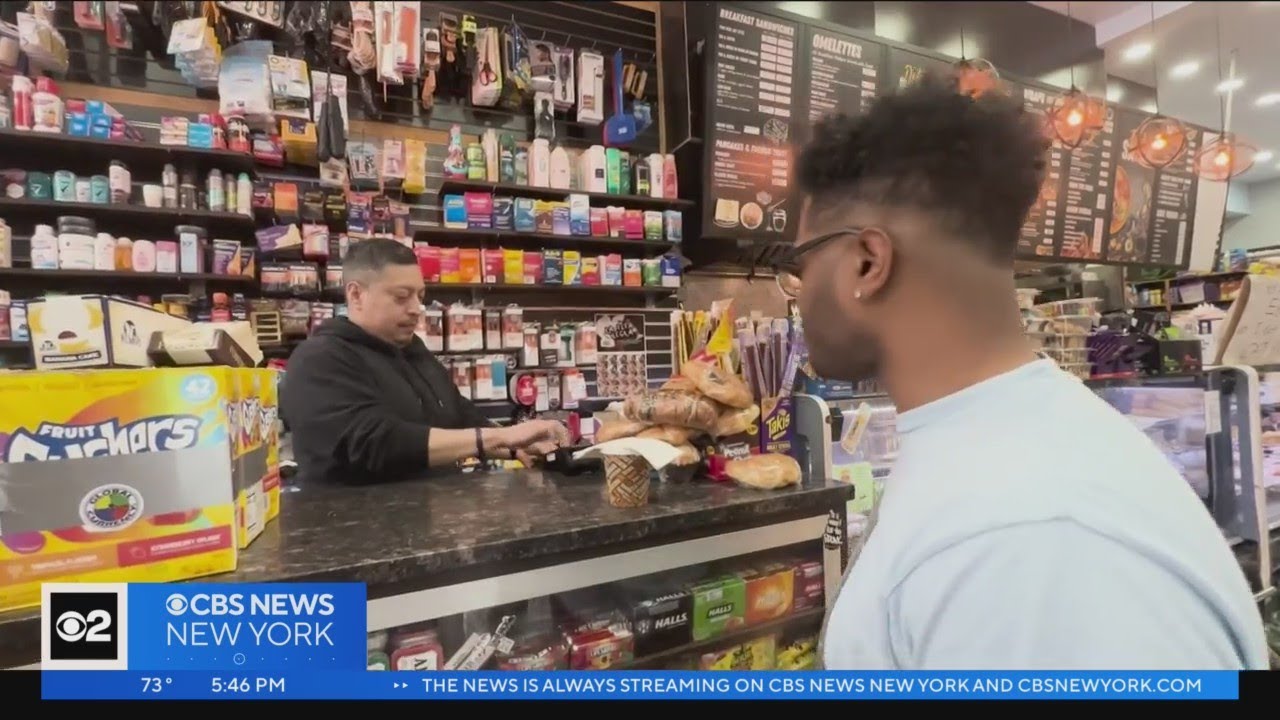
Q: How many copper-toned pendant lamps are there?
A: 4